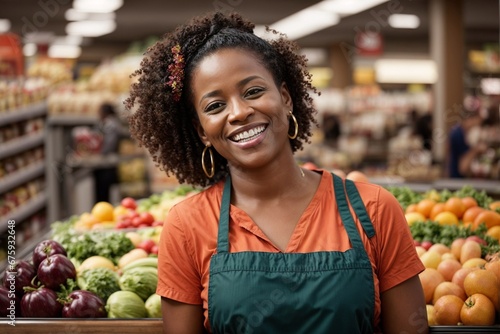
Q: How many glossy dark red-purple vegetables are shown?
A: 6